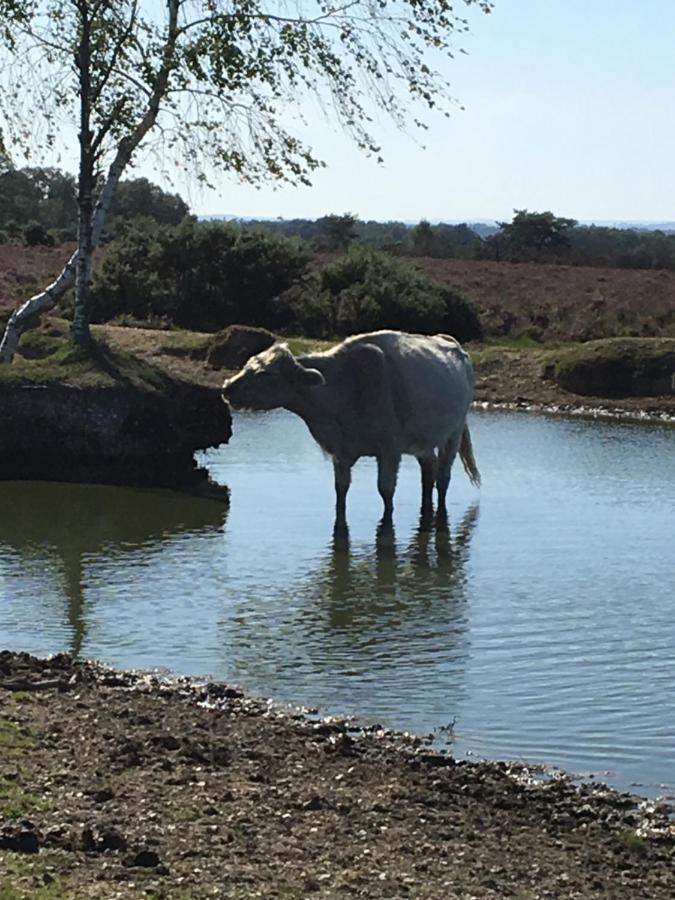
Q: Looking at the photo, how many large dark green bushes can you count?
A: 2